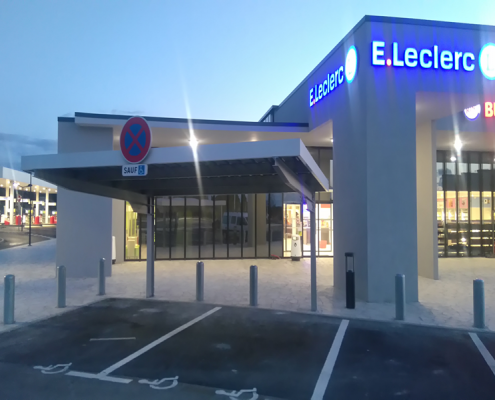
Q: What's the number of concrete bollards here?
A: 7